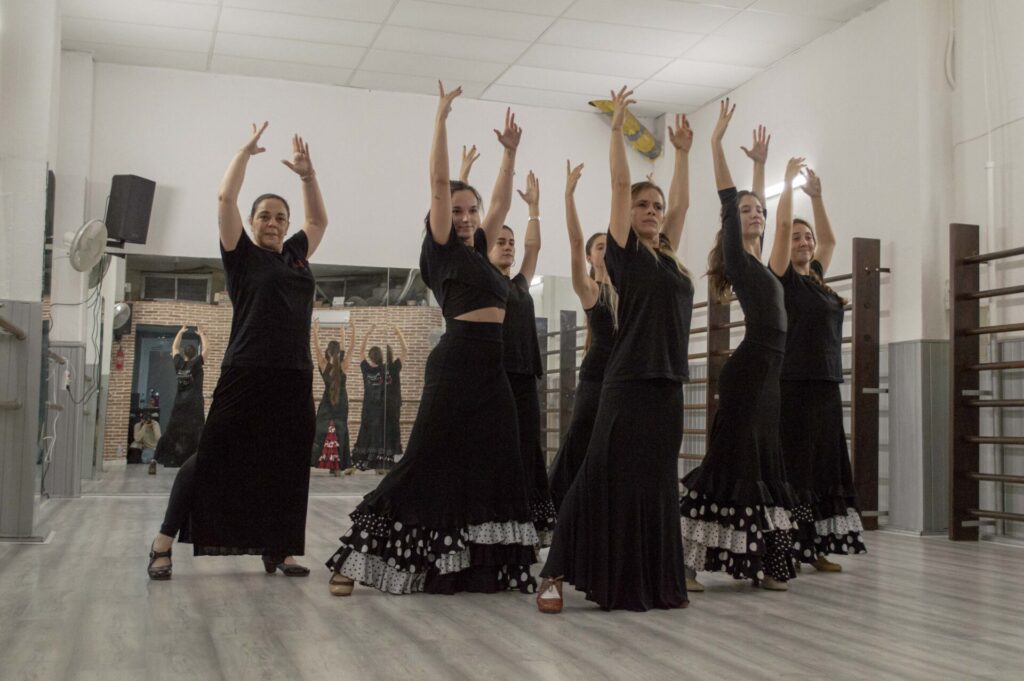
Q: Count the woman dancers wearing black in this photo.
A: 7